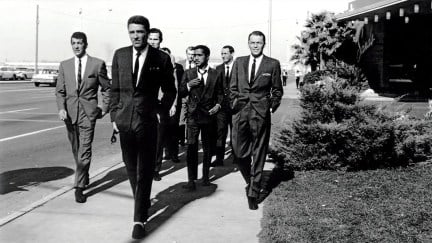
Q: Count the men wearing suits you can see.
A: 8